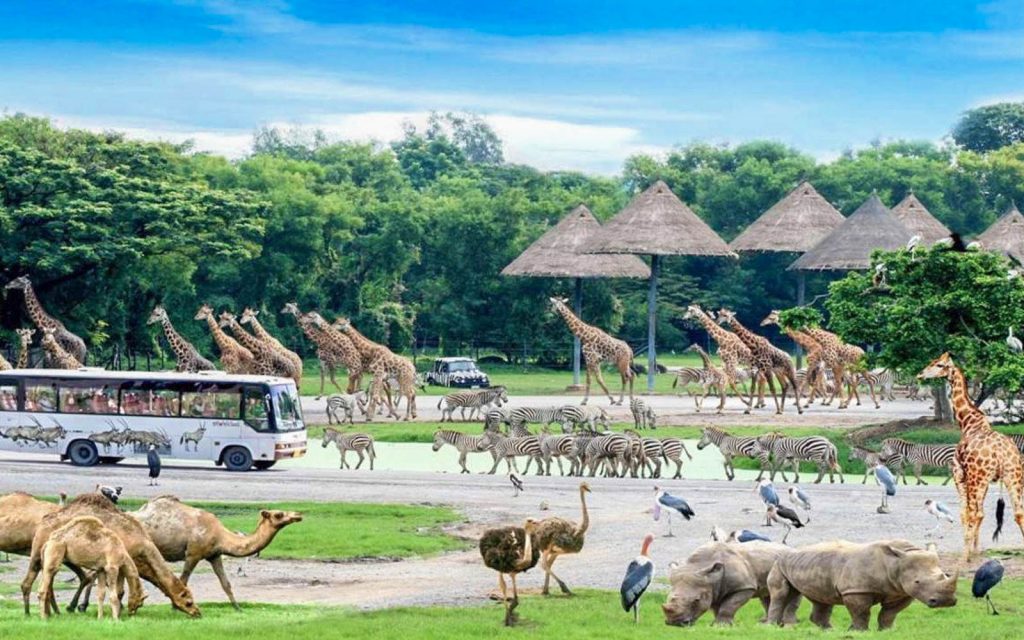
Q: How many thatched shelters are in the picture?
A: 6